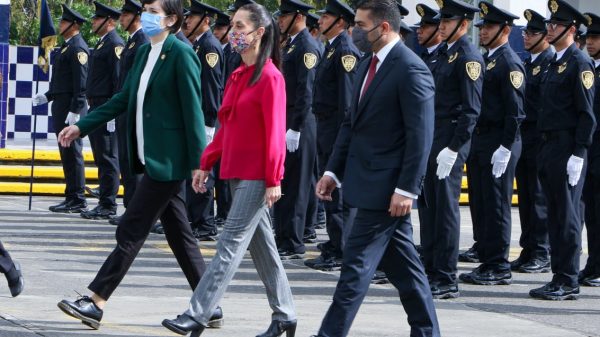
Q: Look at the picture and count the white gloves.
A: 8